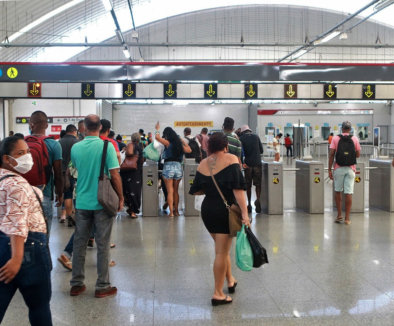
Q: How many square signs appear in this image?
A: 9